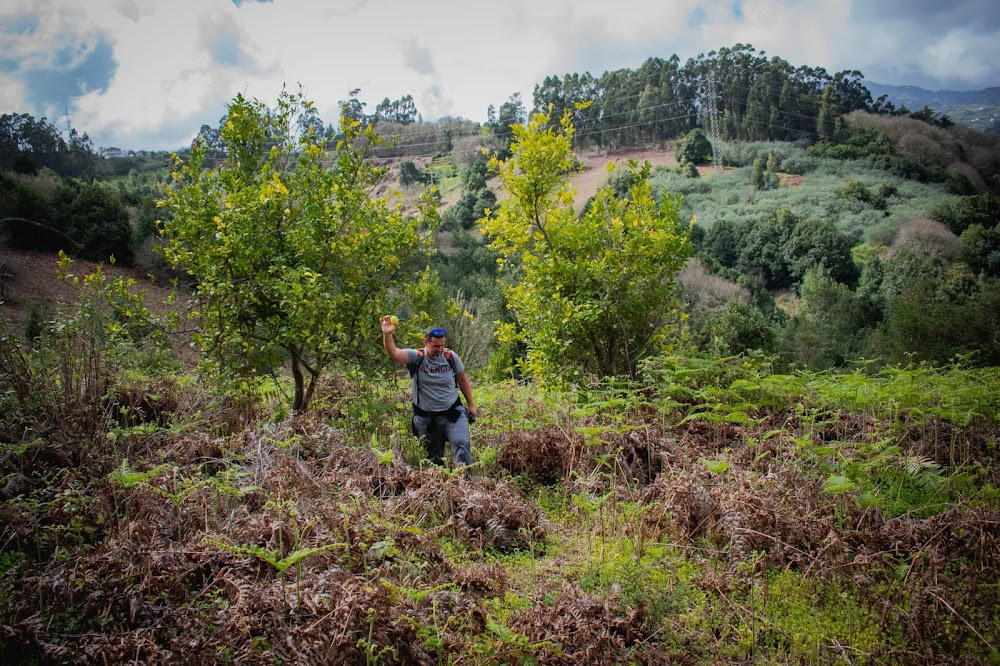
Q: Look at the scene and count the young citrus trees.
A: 2